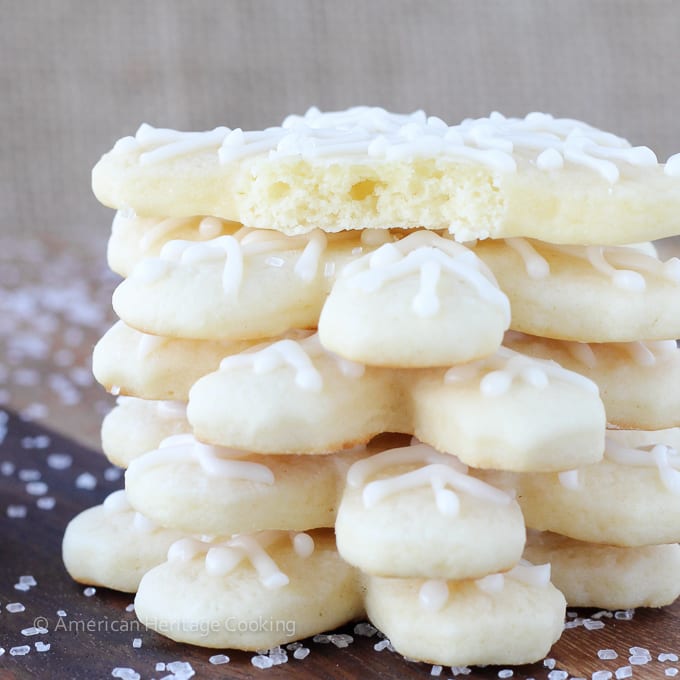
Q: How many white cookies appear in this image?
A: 5